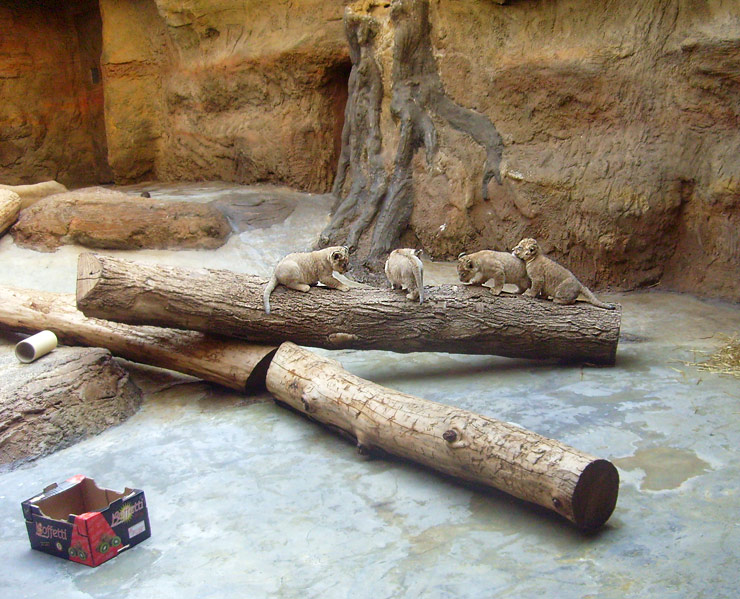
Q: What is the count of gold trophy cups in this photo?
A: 0